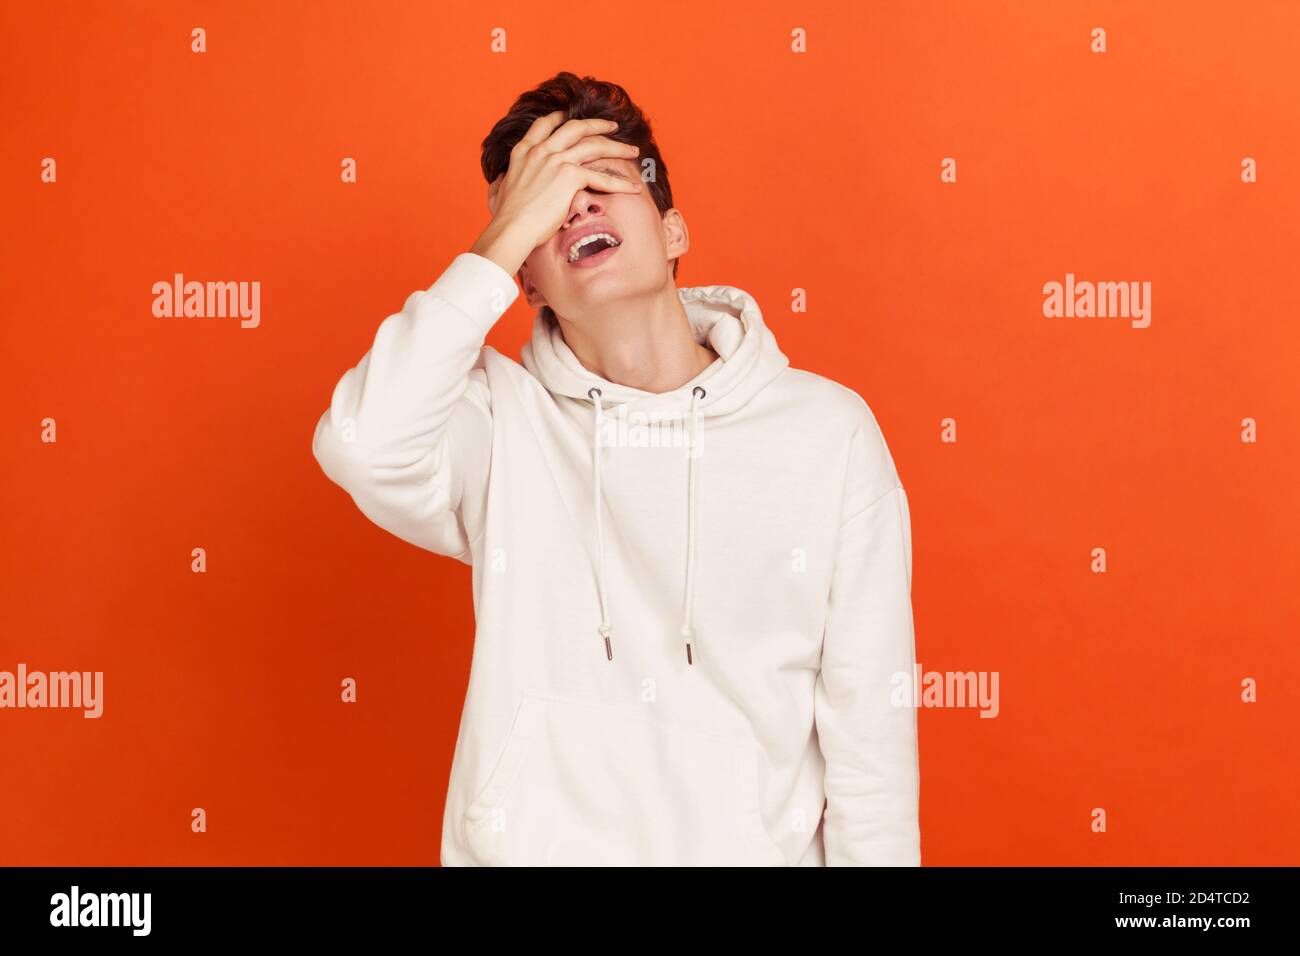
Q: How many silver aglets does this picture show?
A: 2